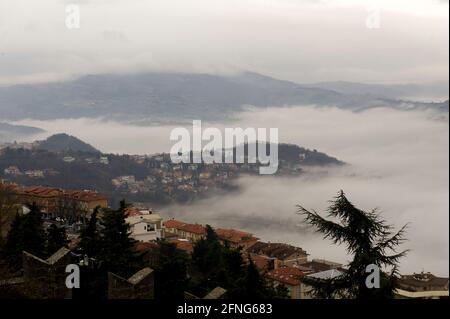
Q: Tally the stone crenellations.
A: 3